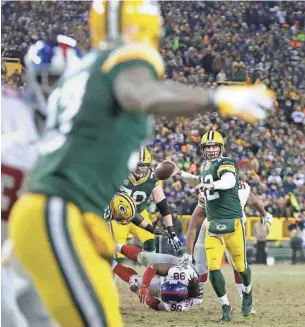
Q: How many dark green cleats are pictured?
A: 2